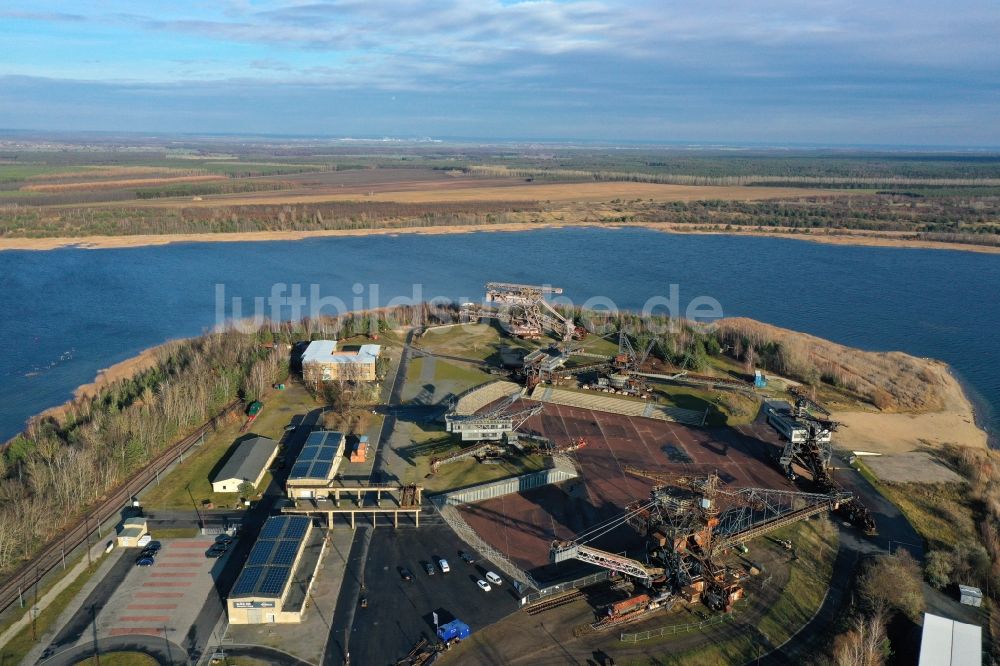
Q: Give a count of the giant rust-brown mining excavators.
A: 5